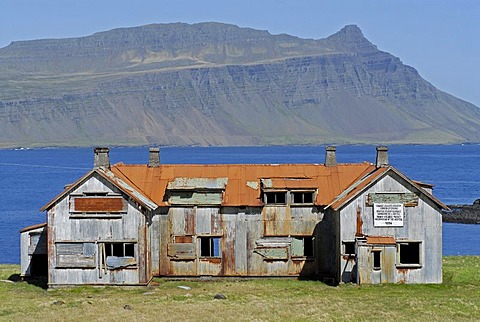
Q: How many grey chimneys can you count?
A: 4